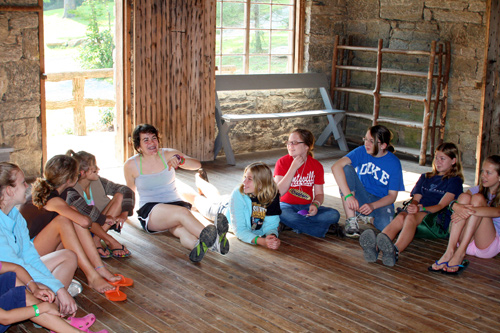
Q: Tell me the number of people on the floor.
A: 10